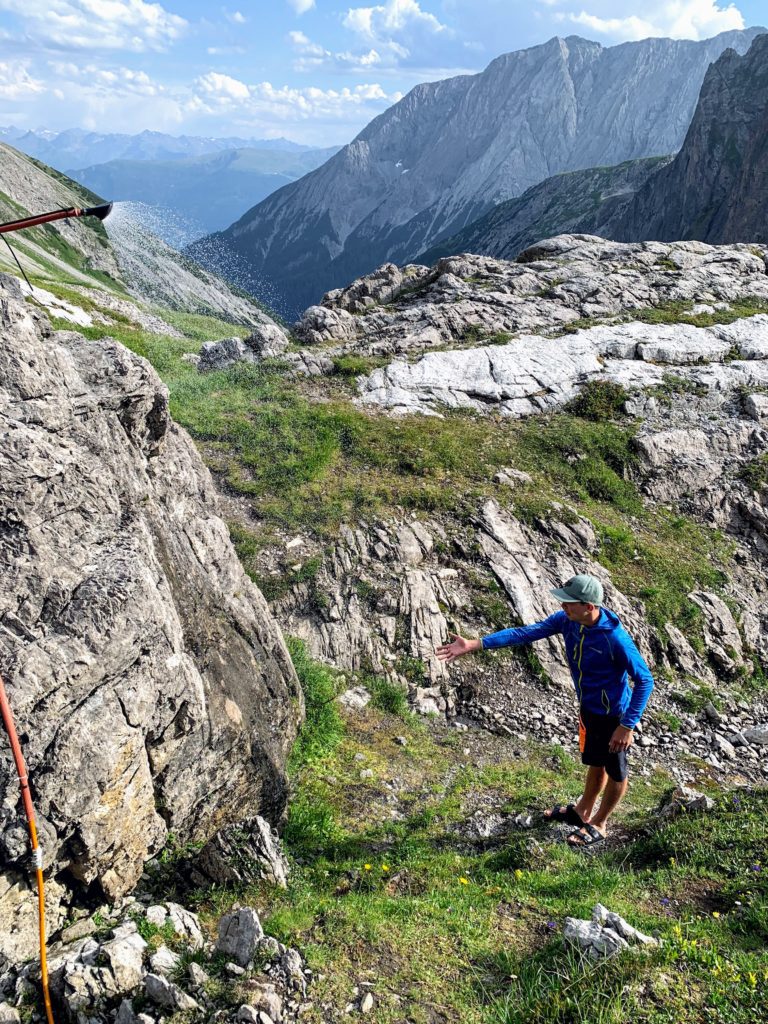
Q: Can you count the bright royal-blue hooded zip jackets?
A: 1